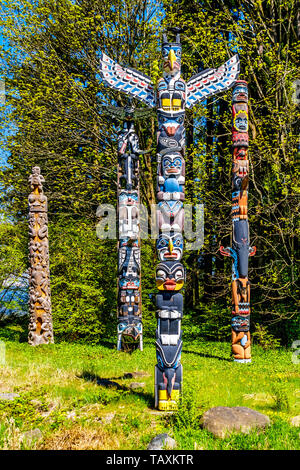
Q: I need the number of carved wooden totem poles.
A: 4